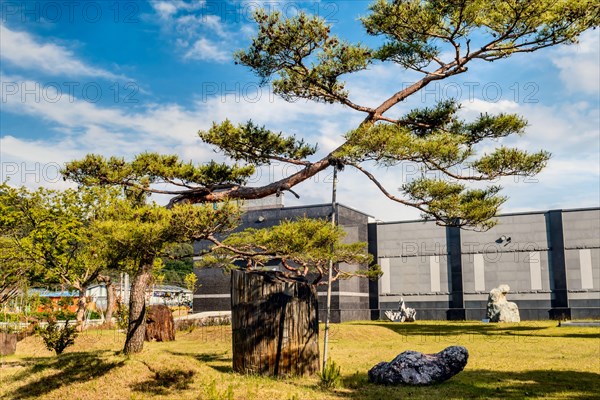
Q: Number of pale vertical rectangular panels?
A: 5